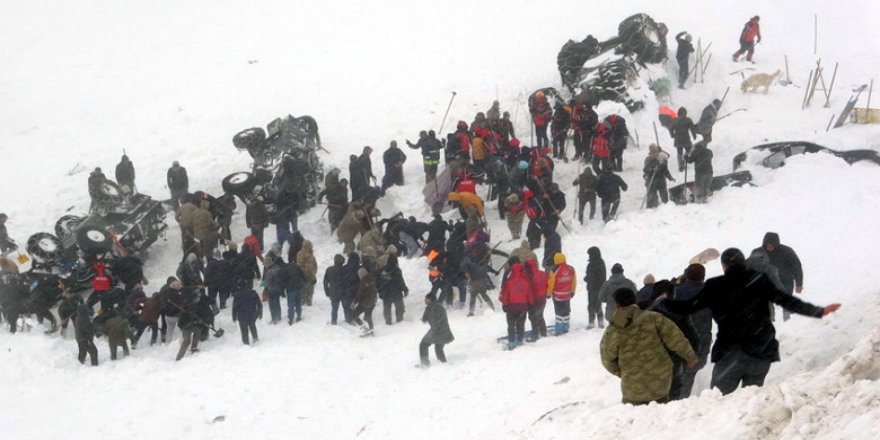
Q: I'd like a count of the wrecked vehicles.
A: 4